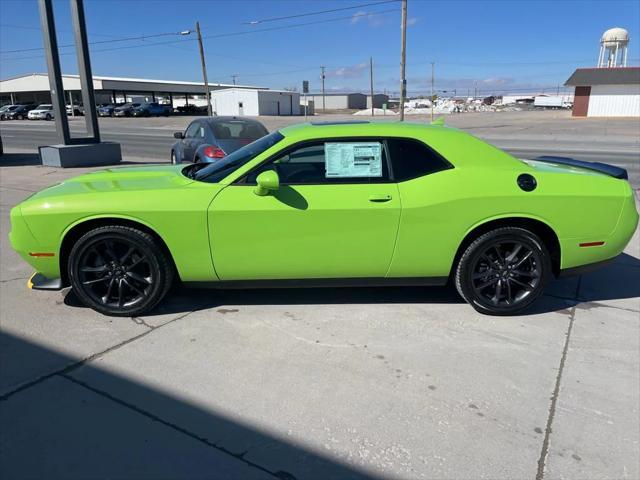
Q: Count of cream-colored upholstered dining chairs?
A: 0